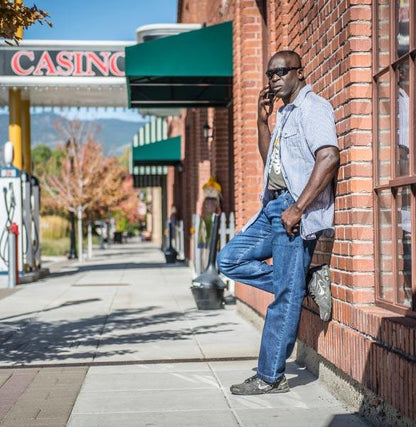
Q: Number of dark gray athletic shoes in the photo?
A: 2